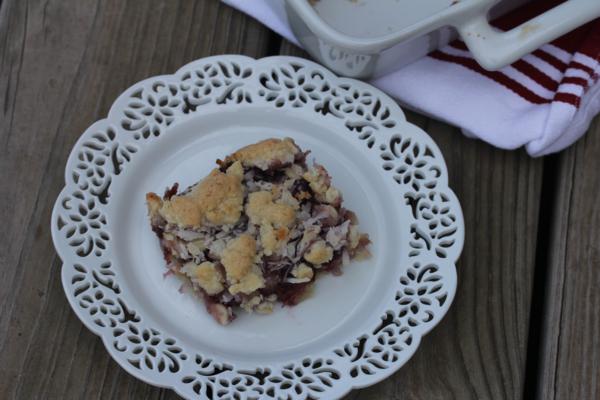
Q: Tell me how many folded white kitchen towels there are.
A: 1